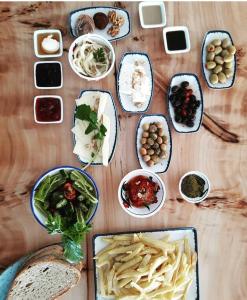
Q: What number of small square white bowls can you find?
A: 5